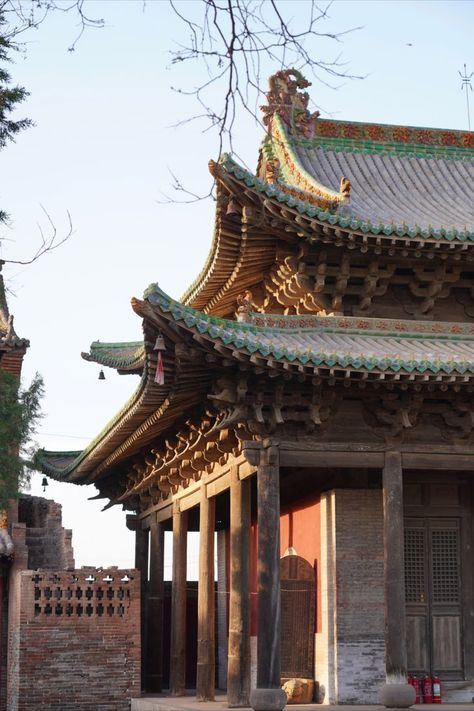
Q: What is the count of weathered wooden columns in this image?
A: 7